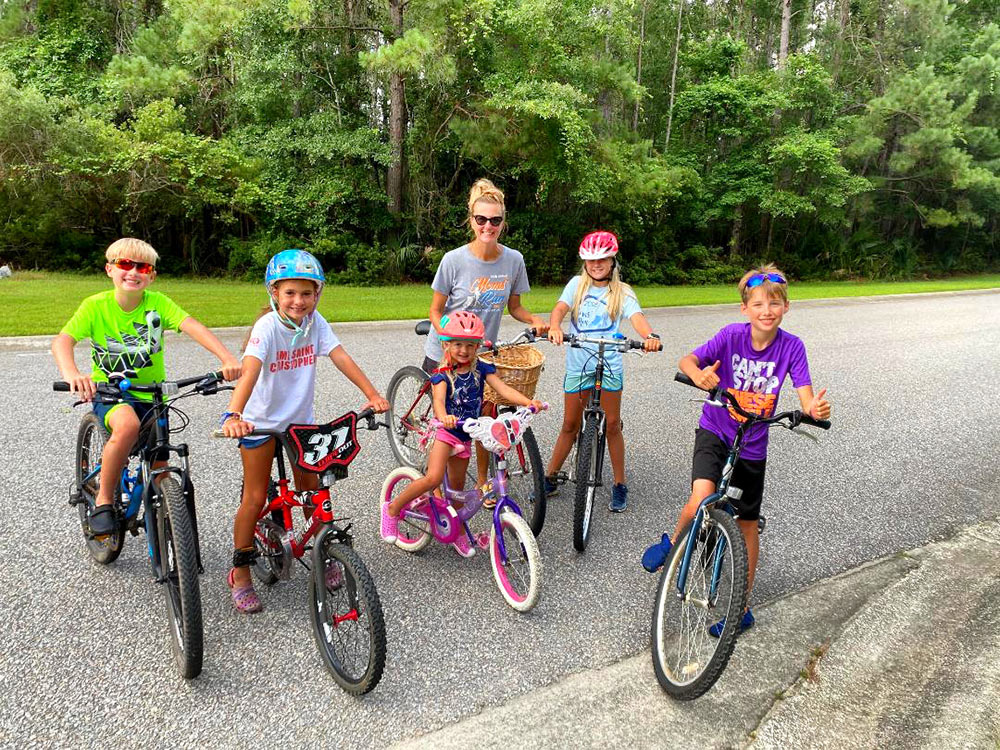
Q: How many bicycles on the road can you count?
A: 6